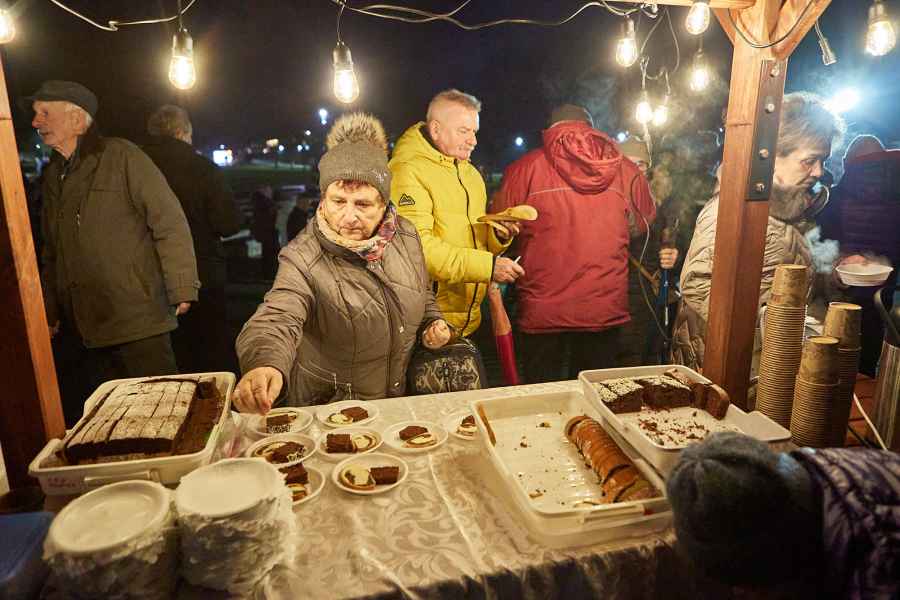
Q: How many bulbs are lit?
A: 9